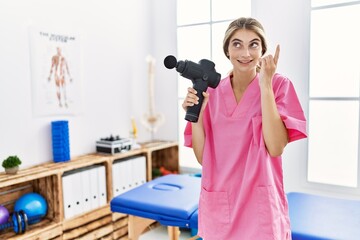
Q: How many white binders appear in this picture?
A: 10